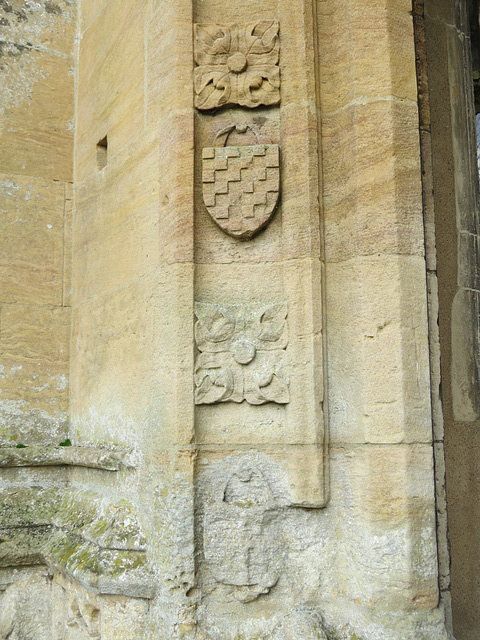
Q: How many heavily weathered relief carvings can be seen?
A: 1